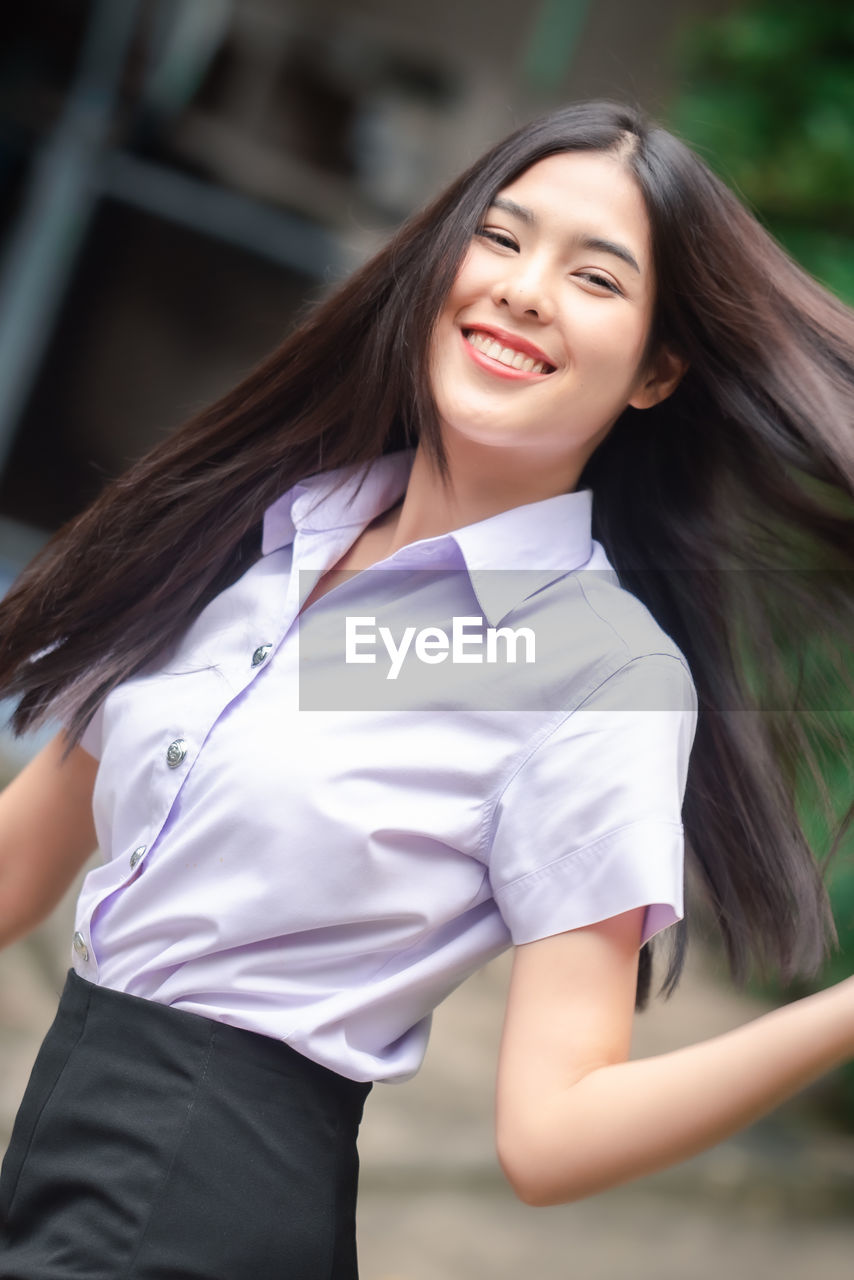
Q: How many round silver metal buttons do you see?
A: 4